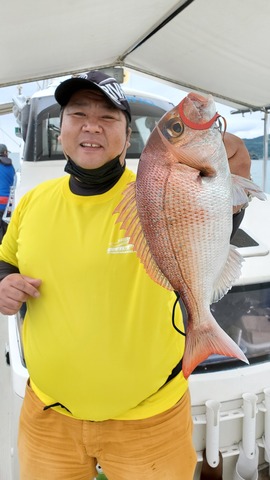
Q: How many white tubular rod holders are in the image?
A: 3